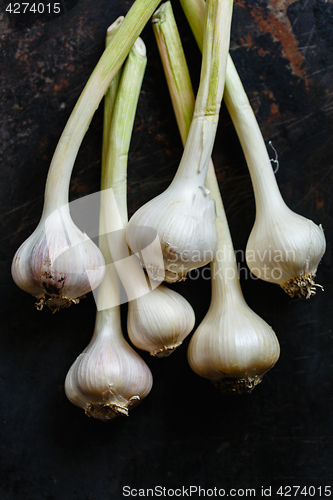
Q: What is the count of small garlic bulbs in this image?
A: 1